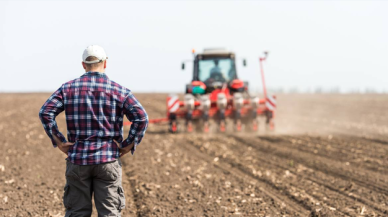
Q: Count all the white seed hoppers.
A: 5